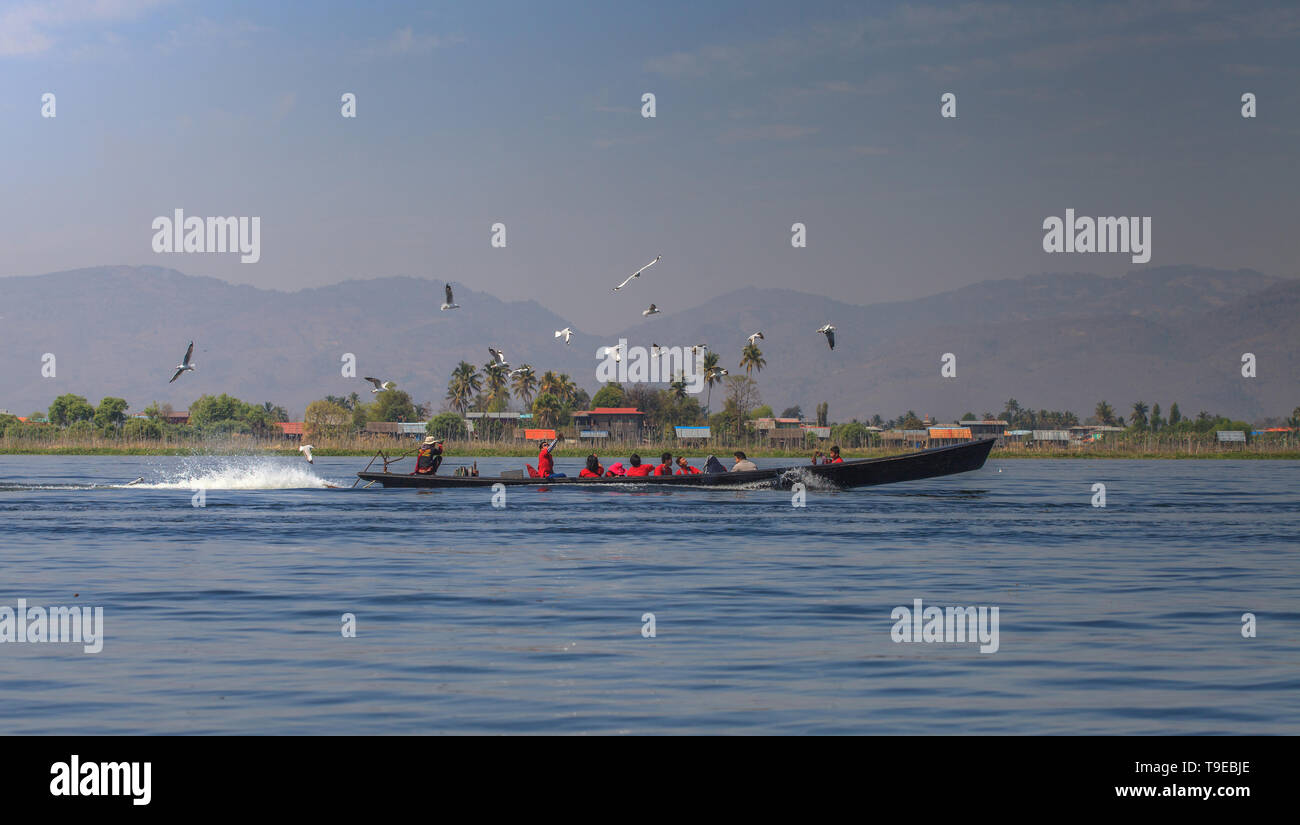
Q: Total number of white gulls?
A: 15